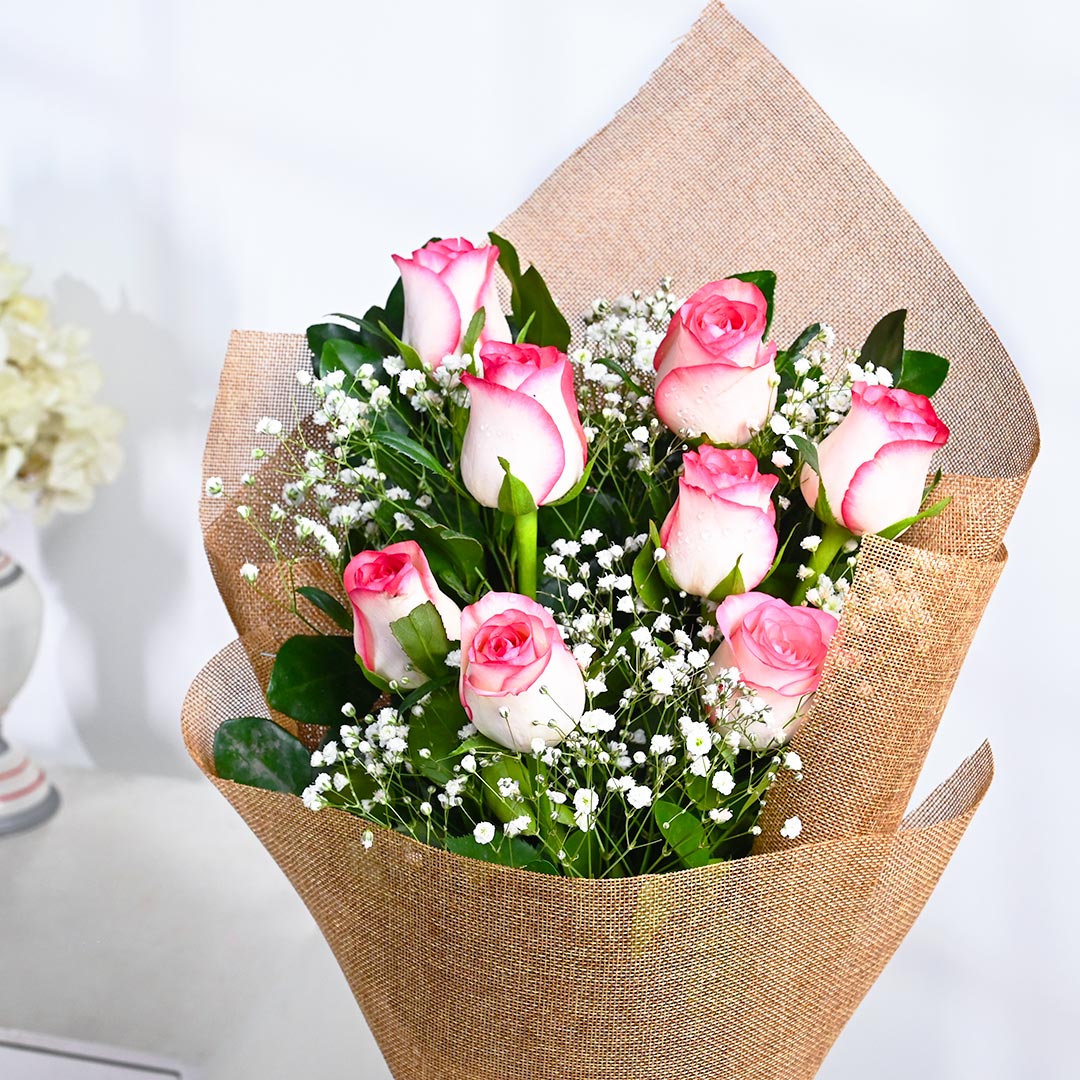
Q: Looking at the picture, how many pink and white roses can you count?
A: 8